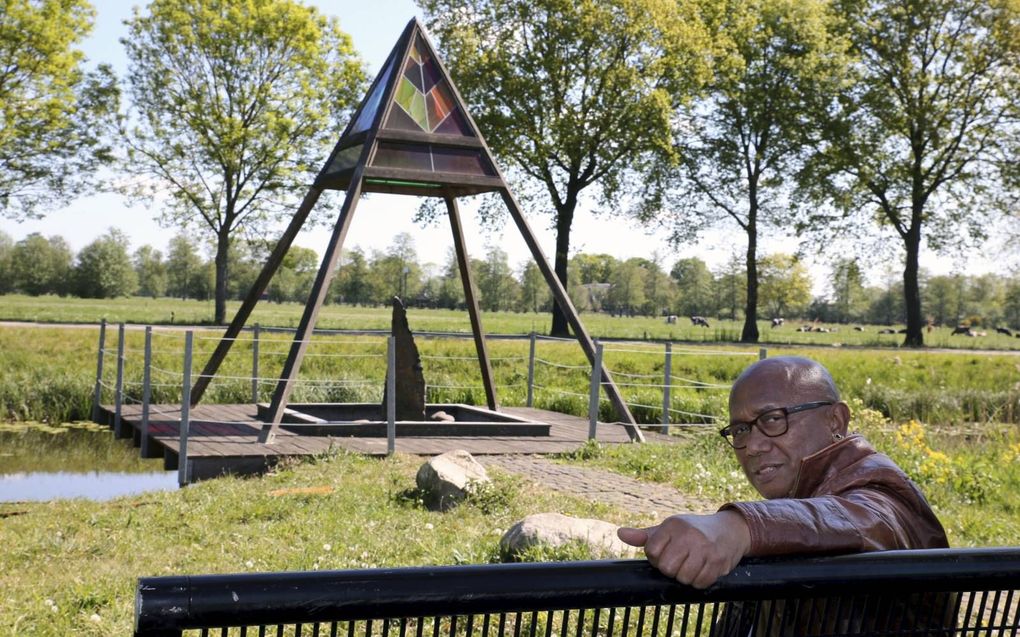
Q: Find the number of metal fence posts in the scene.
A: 10